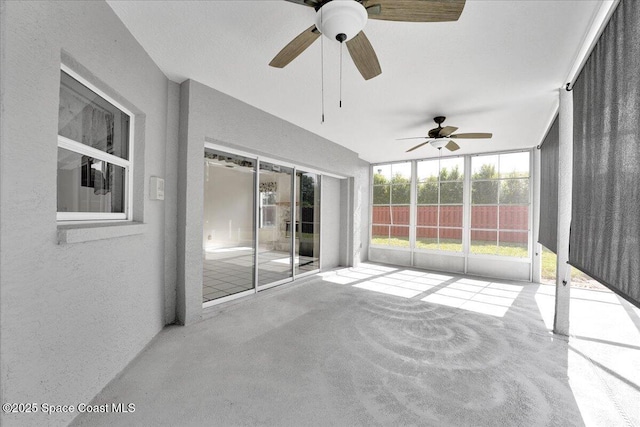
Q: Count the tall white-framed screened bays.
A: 3